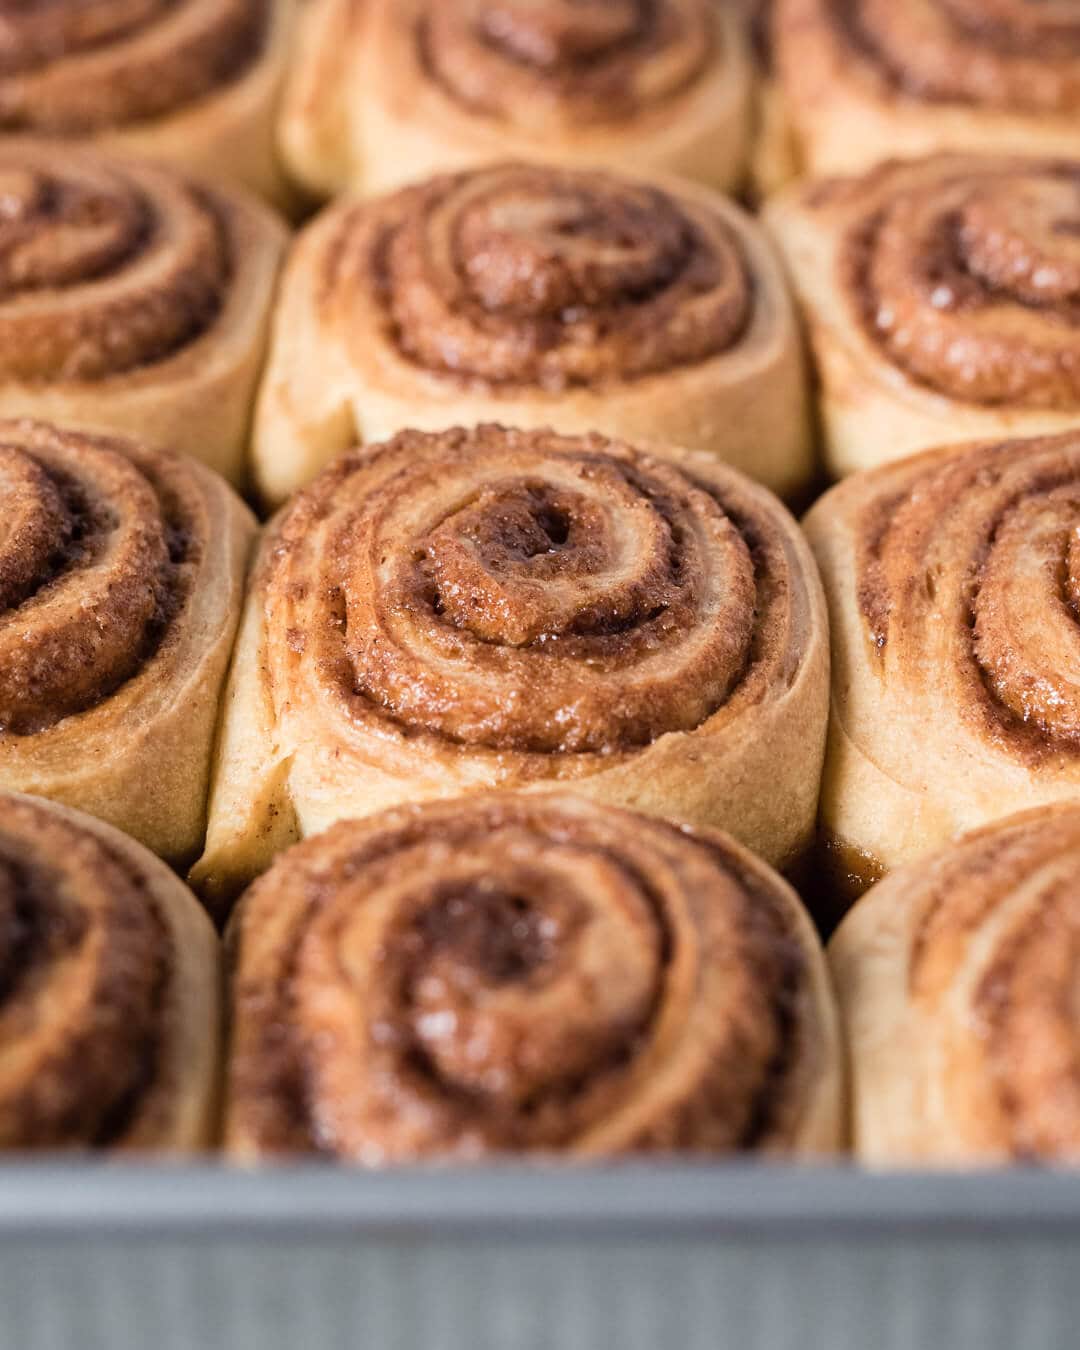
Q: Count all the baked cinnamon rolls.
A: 12